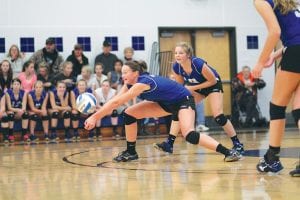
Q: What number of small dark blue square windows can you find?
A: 7